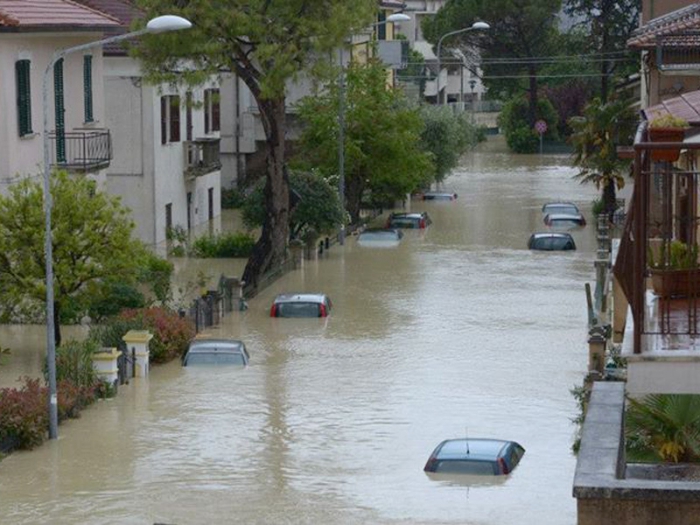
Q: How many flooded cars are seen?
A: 9